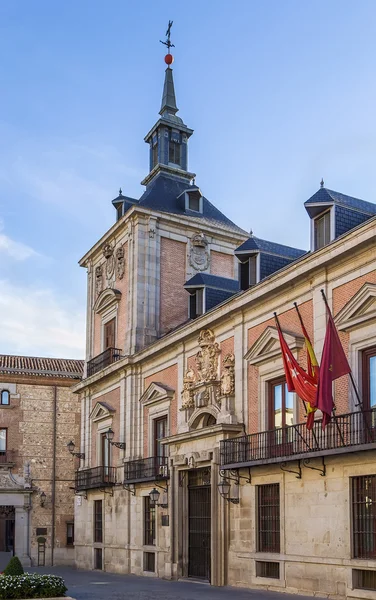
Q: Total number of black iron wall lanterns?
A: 5